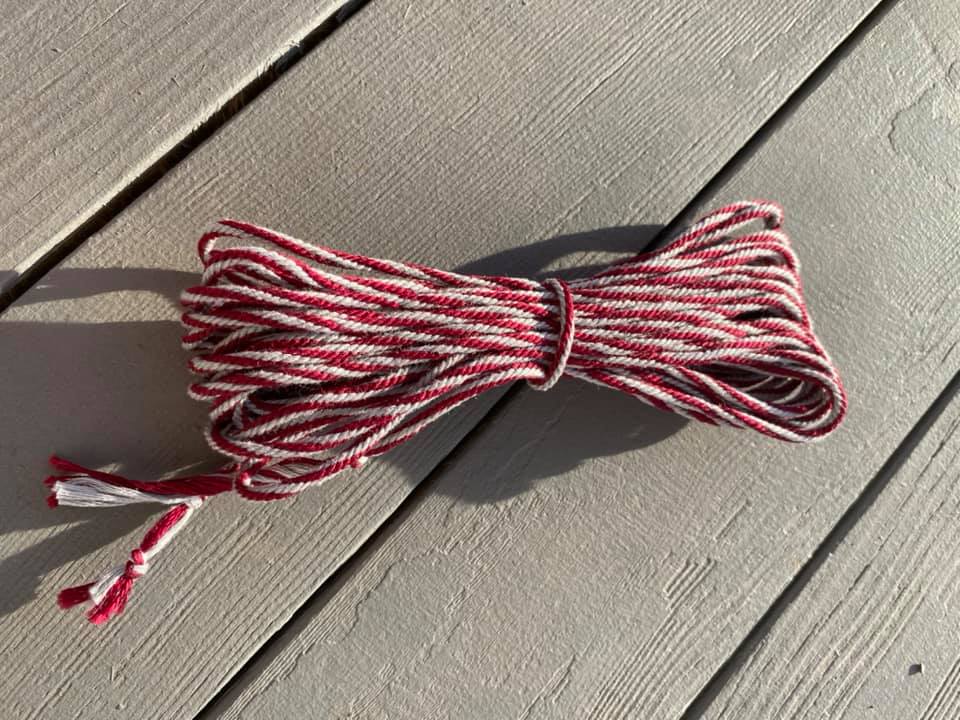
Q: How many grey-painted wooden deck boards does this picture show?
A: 4